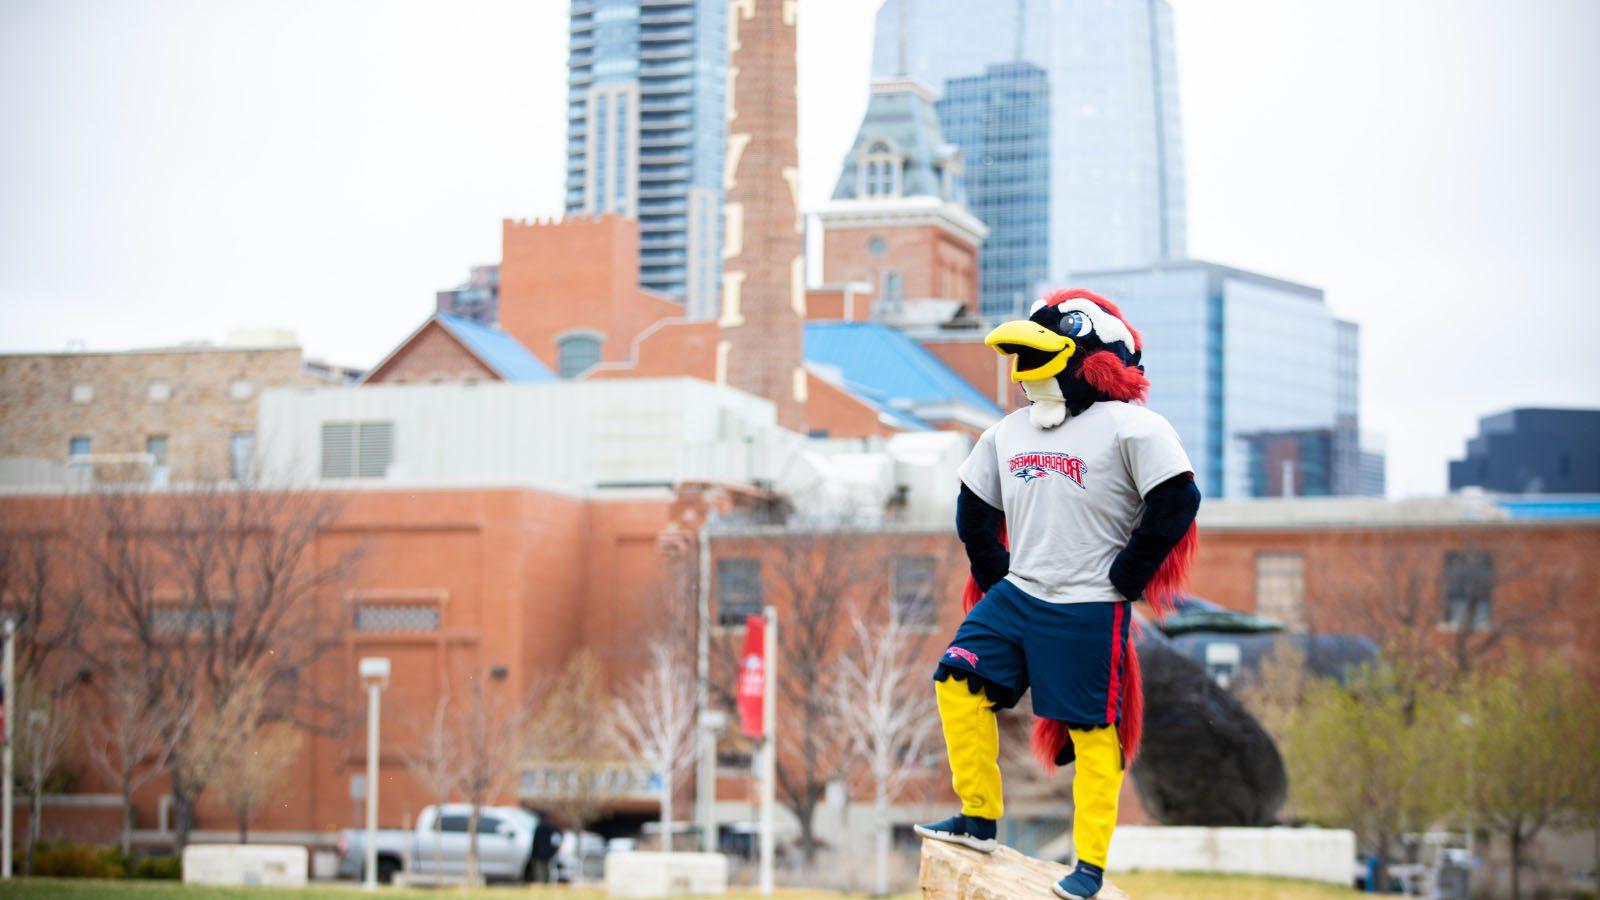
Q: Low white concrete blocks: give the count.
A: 3